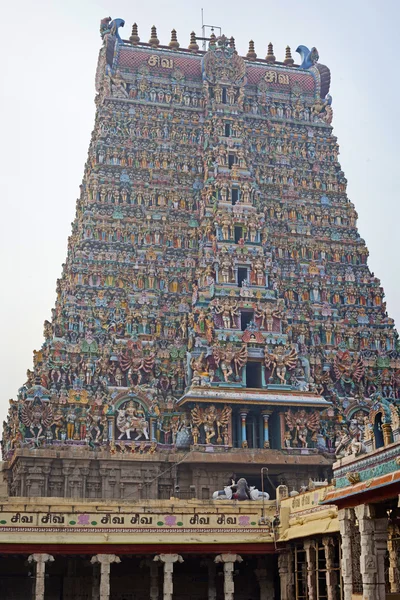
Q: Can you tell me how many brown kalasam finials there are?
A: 9